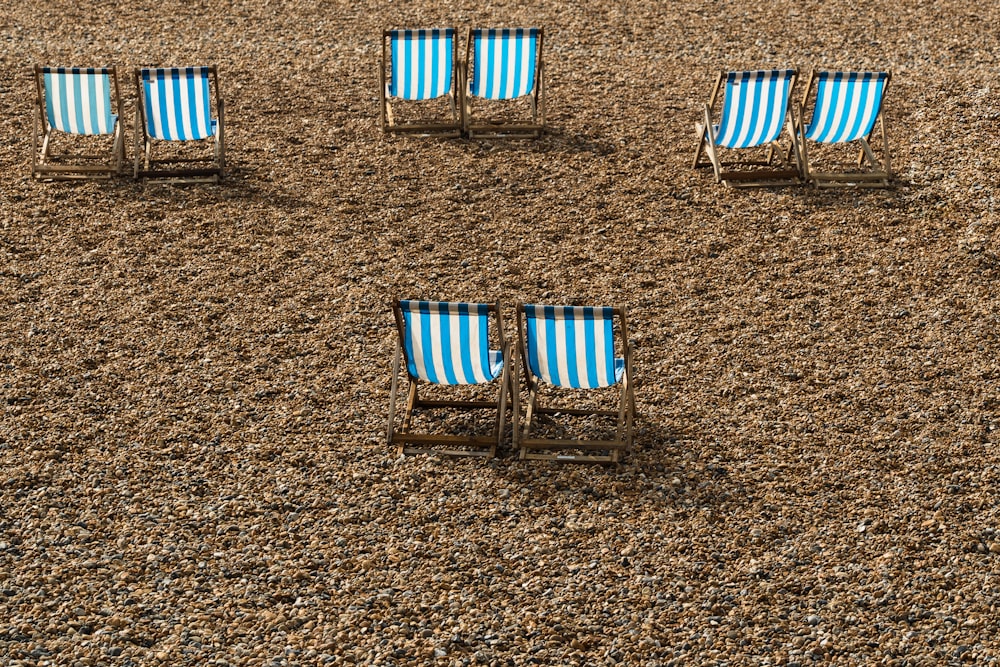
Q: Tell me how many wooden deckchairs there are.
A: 8